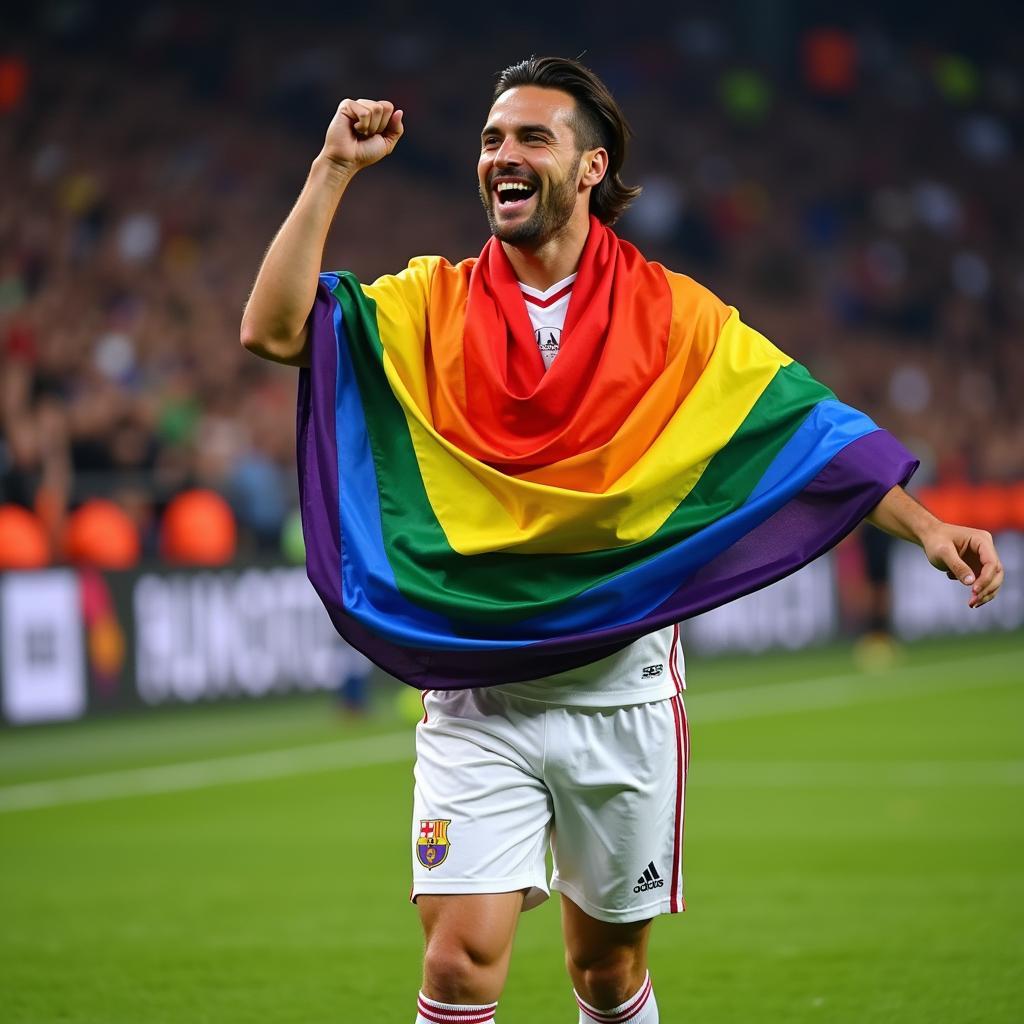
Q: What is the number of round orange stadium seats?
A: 3